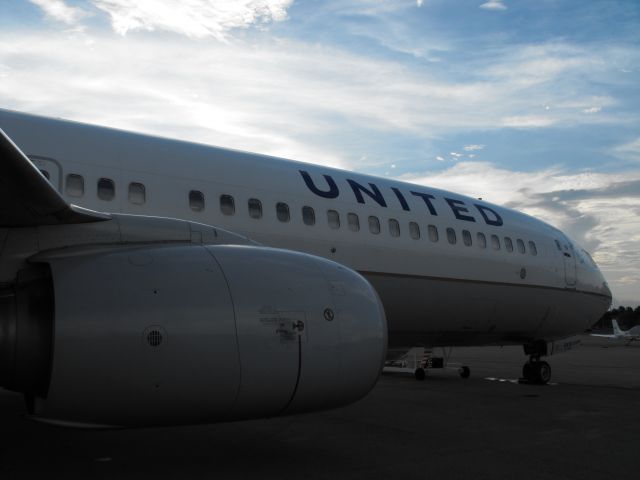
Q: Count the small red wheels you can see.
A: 0